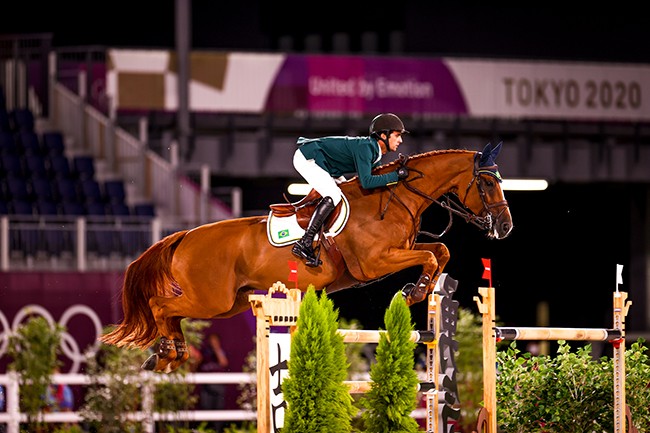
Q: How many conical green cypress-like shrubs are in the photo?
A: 2